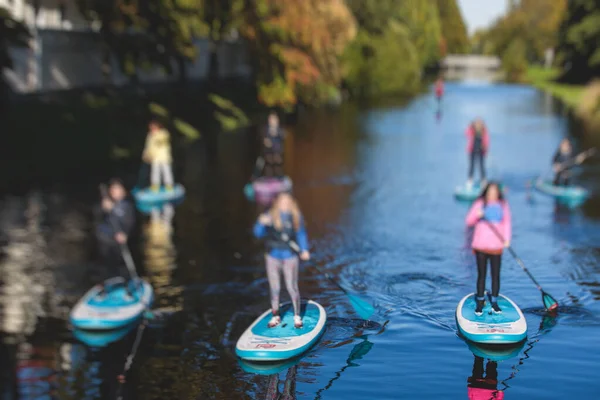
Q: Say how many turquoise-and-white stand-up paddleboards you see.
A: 6